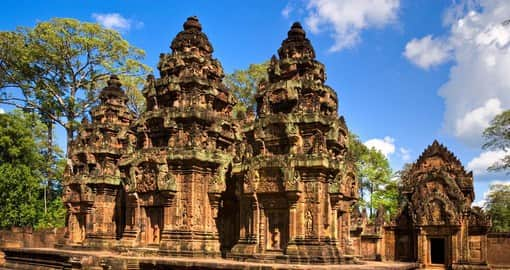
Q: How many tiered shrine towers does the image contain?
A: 3